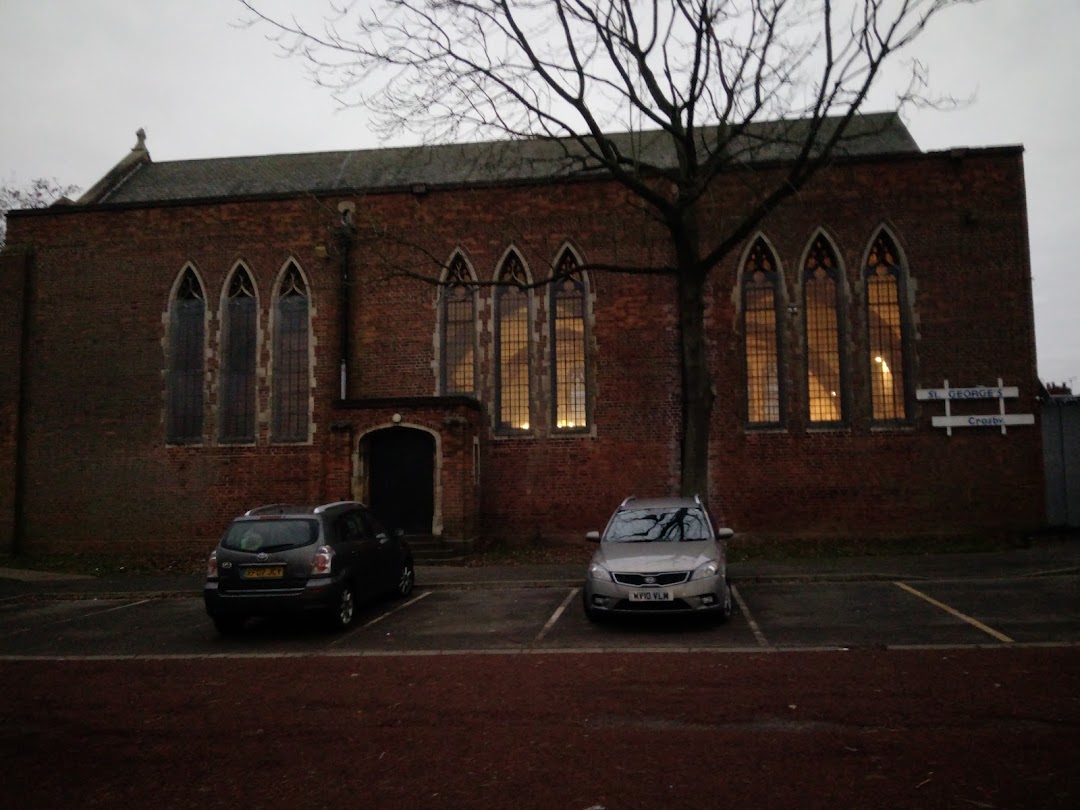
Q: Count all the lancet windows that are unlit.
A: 3